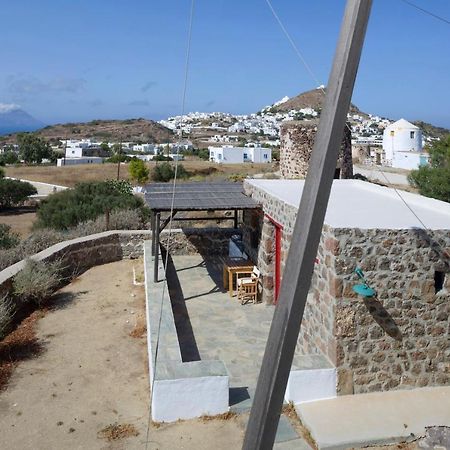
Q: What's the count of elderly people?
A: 0